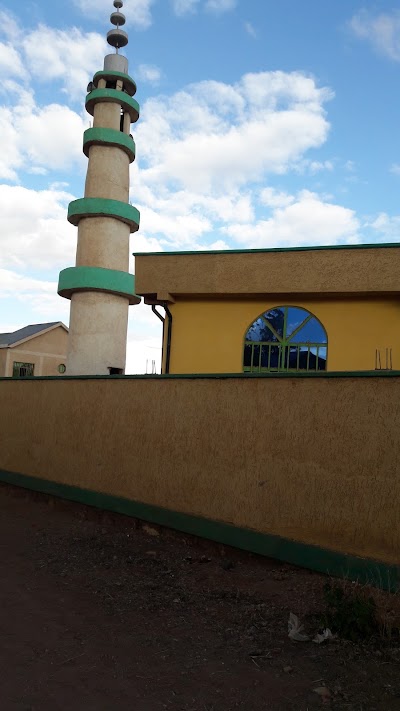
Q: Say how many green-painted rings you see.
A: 5